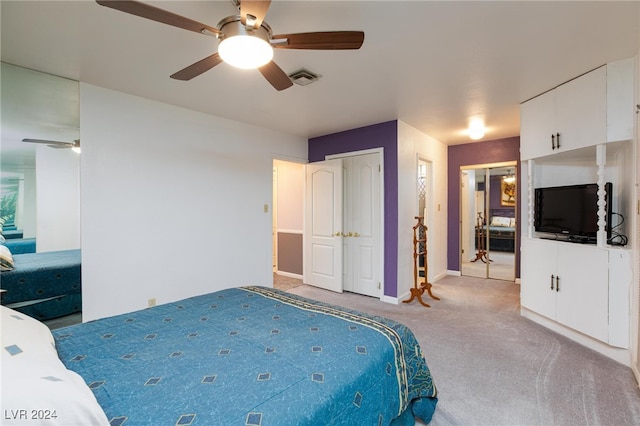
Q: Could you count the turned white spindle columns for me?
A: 2